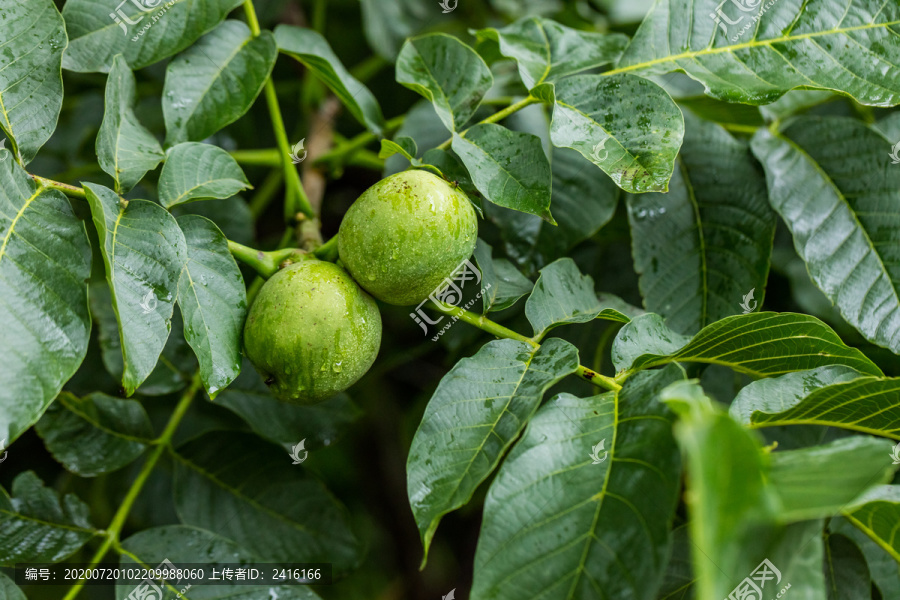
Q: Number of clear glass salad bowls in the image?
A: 0